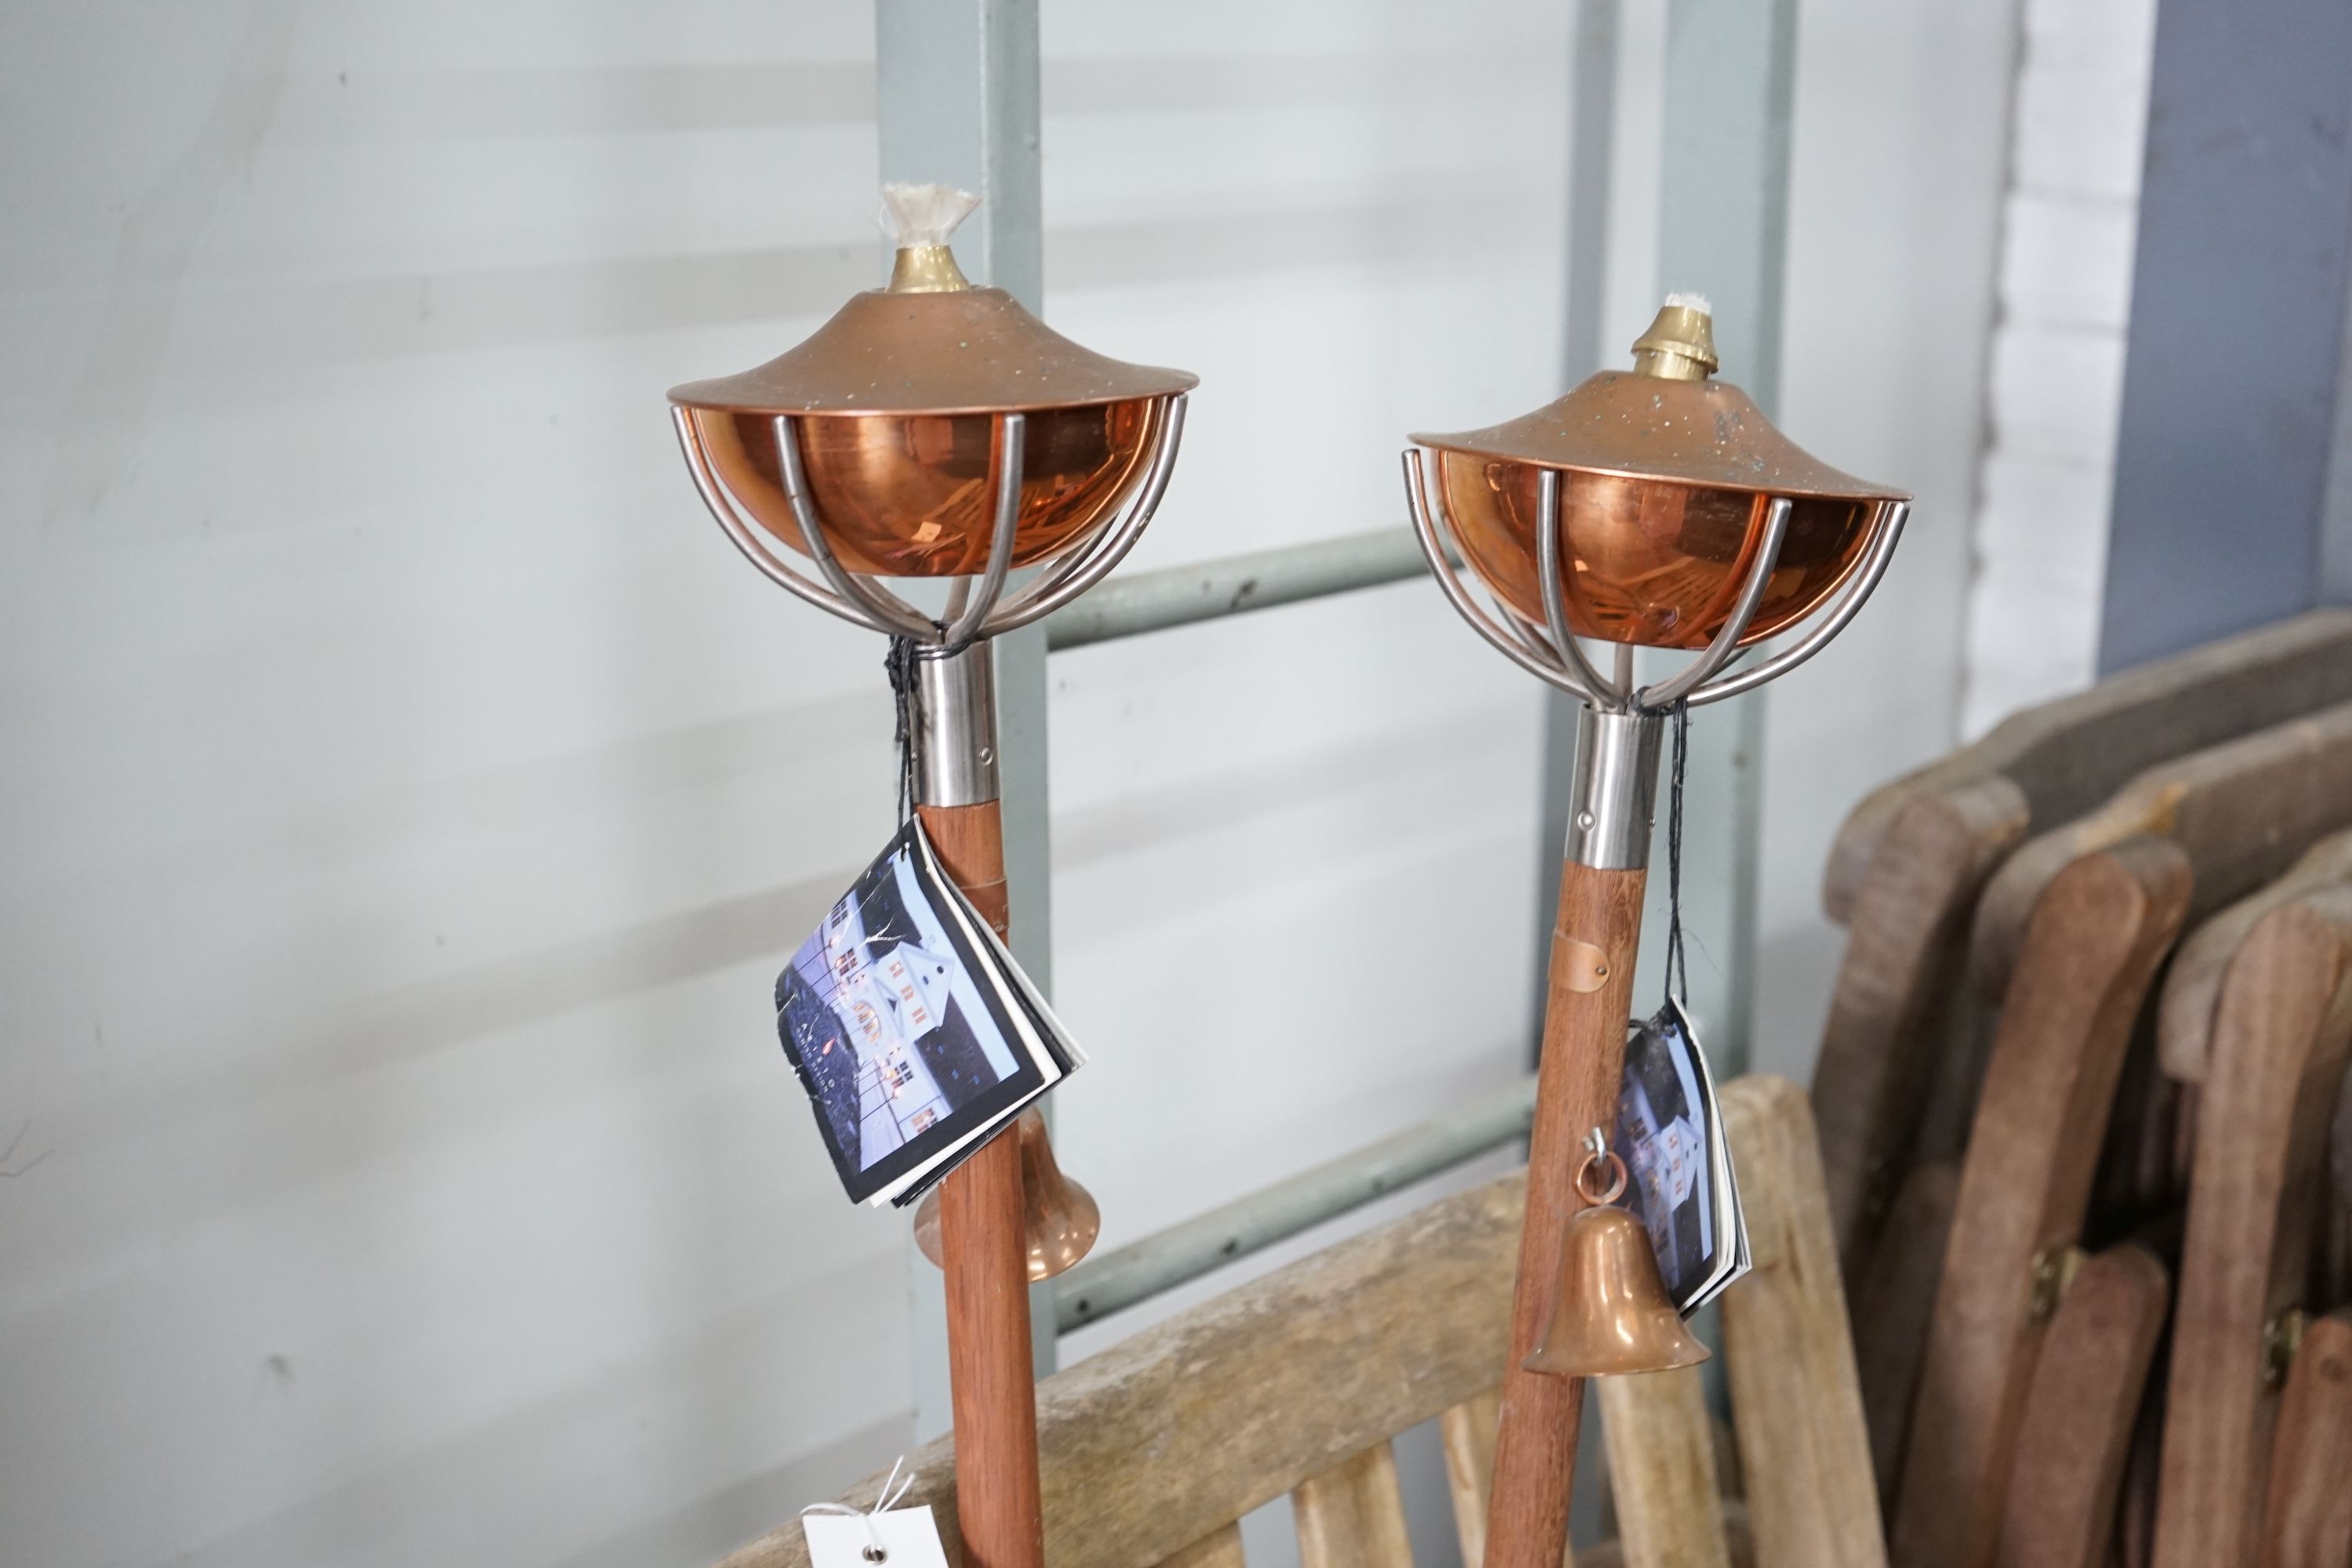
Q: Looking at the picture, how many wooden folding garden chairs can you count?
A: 3